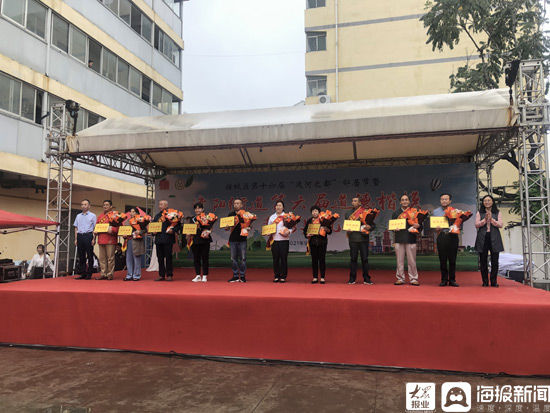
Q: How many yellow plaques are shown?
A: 10